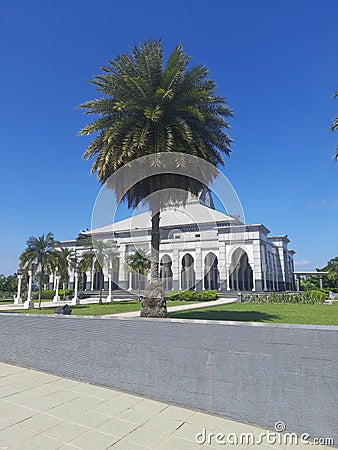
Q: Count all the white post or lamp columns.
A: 5